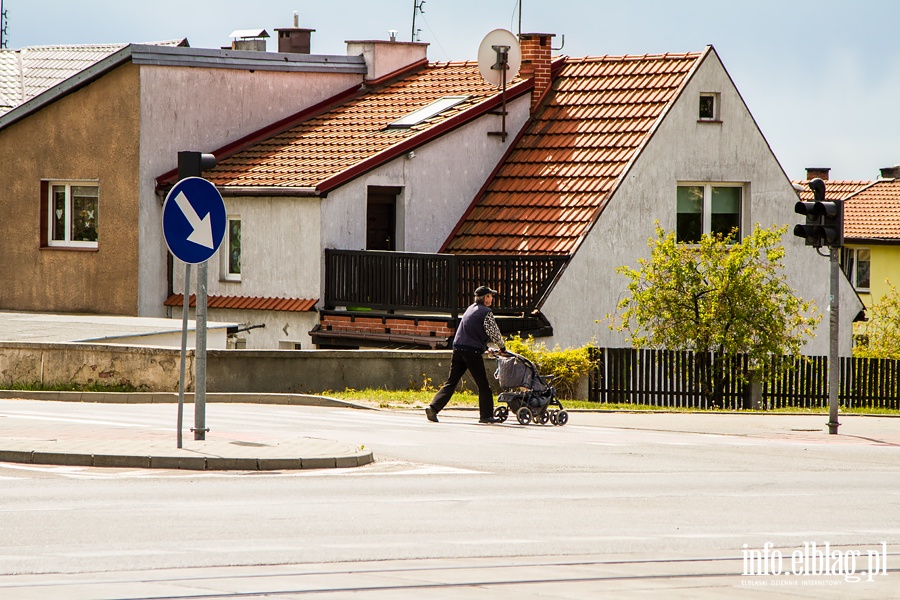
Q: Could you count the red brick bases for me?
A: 1